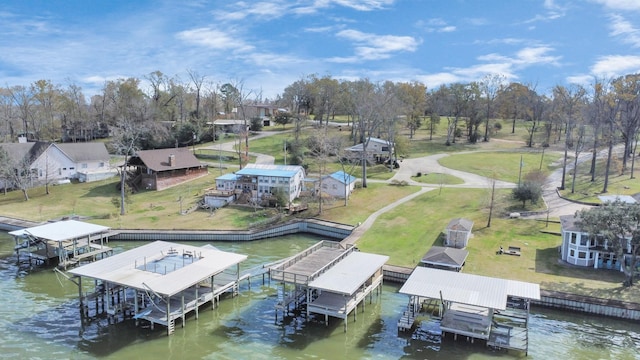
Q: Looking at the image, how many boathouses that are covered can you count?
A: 4